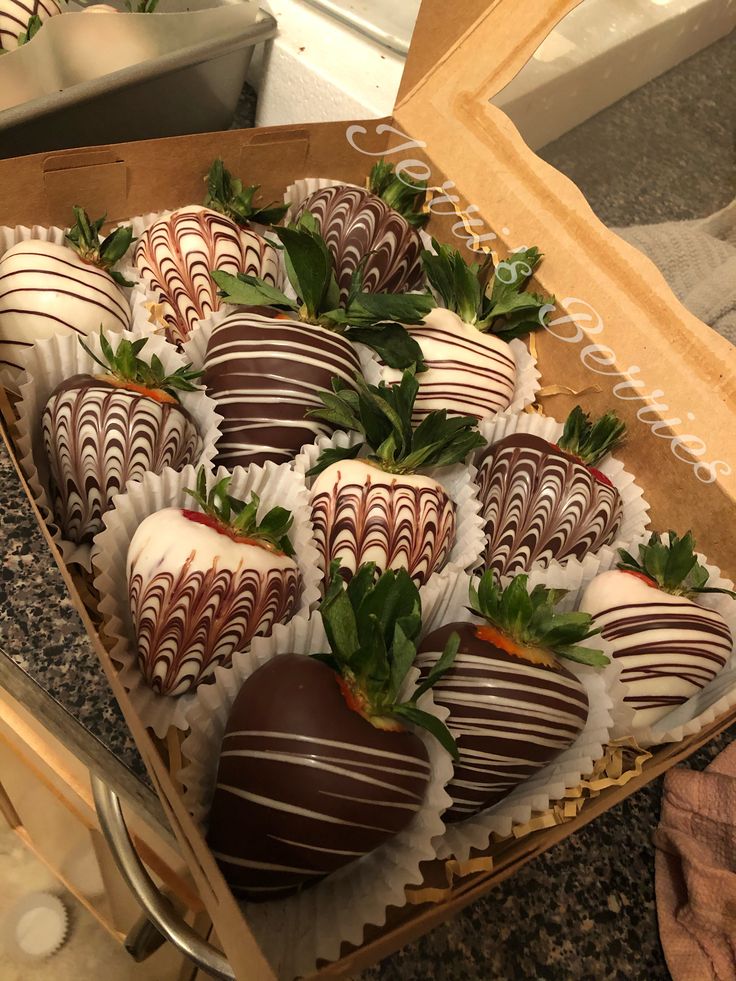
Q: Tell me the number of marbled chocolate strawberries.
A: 6